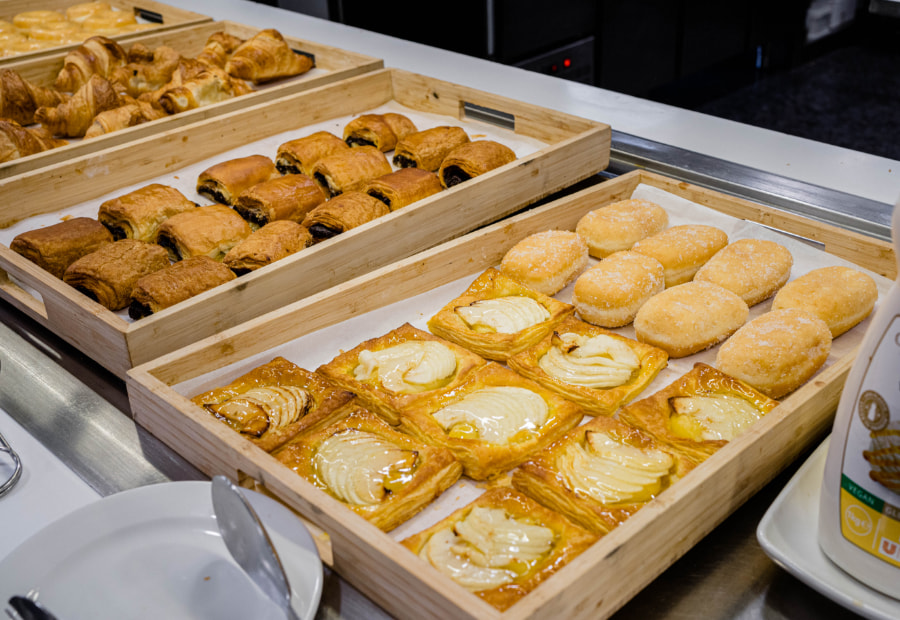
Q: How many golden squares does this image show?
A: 9